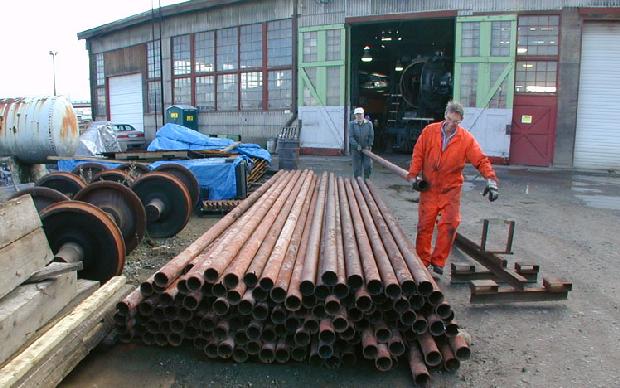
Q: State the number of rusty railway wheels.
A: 9